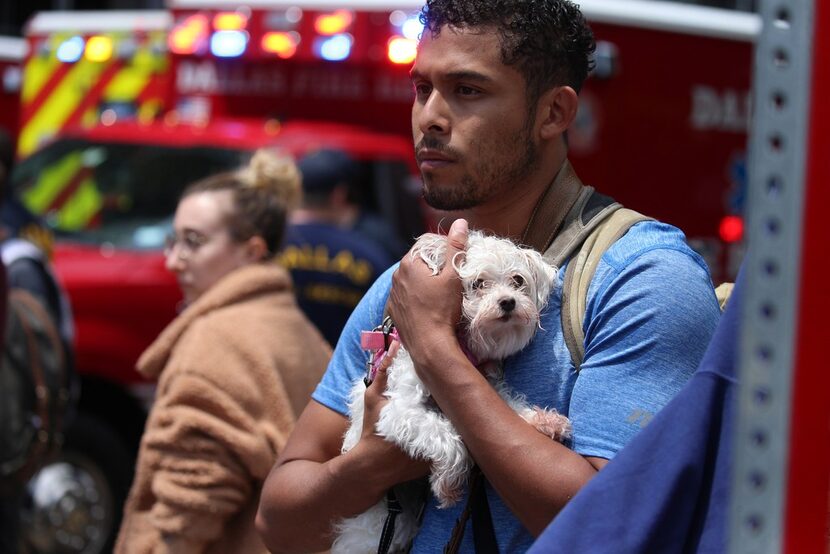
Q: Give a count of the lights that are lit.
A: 11